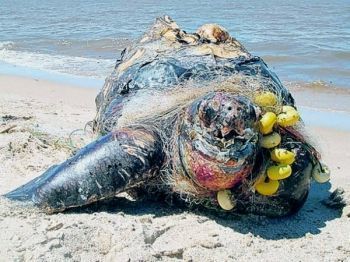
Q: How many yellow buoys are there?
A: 9